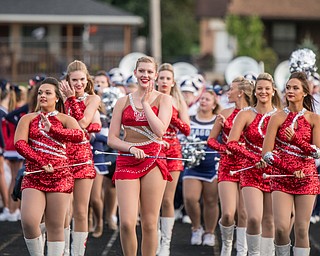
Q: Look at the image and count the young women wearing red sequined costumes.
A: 7